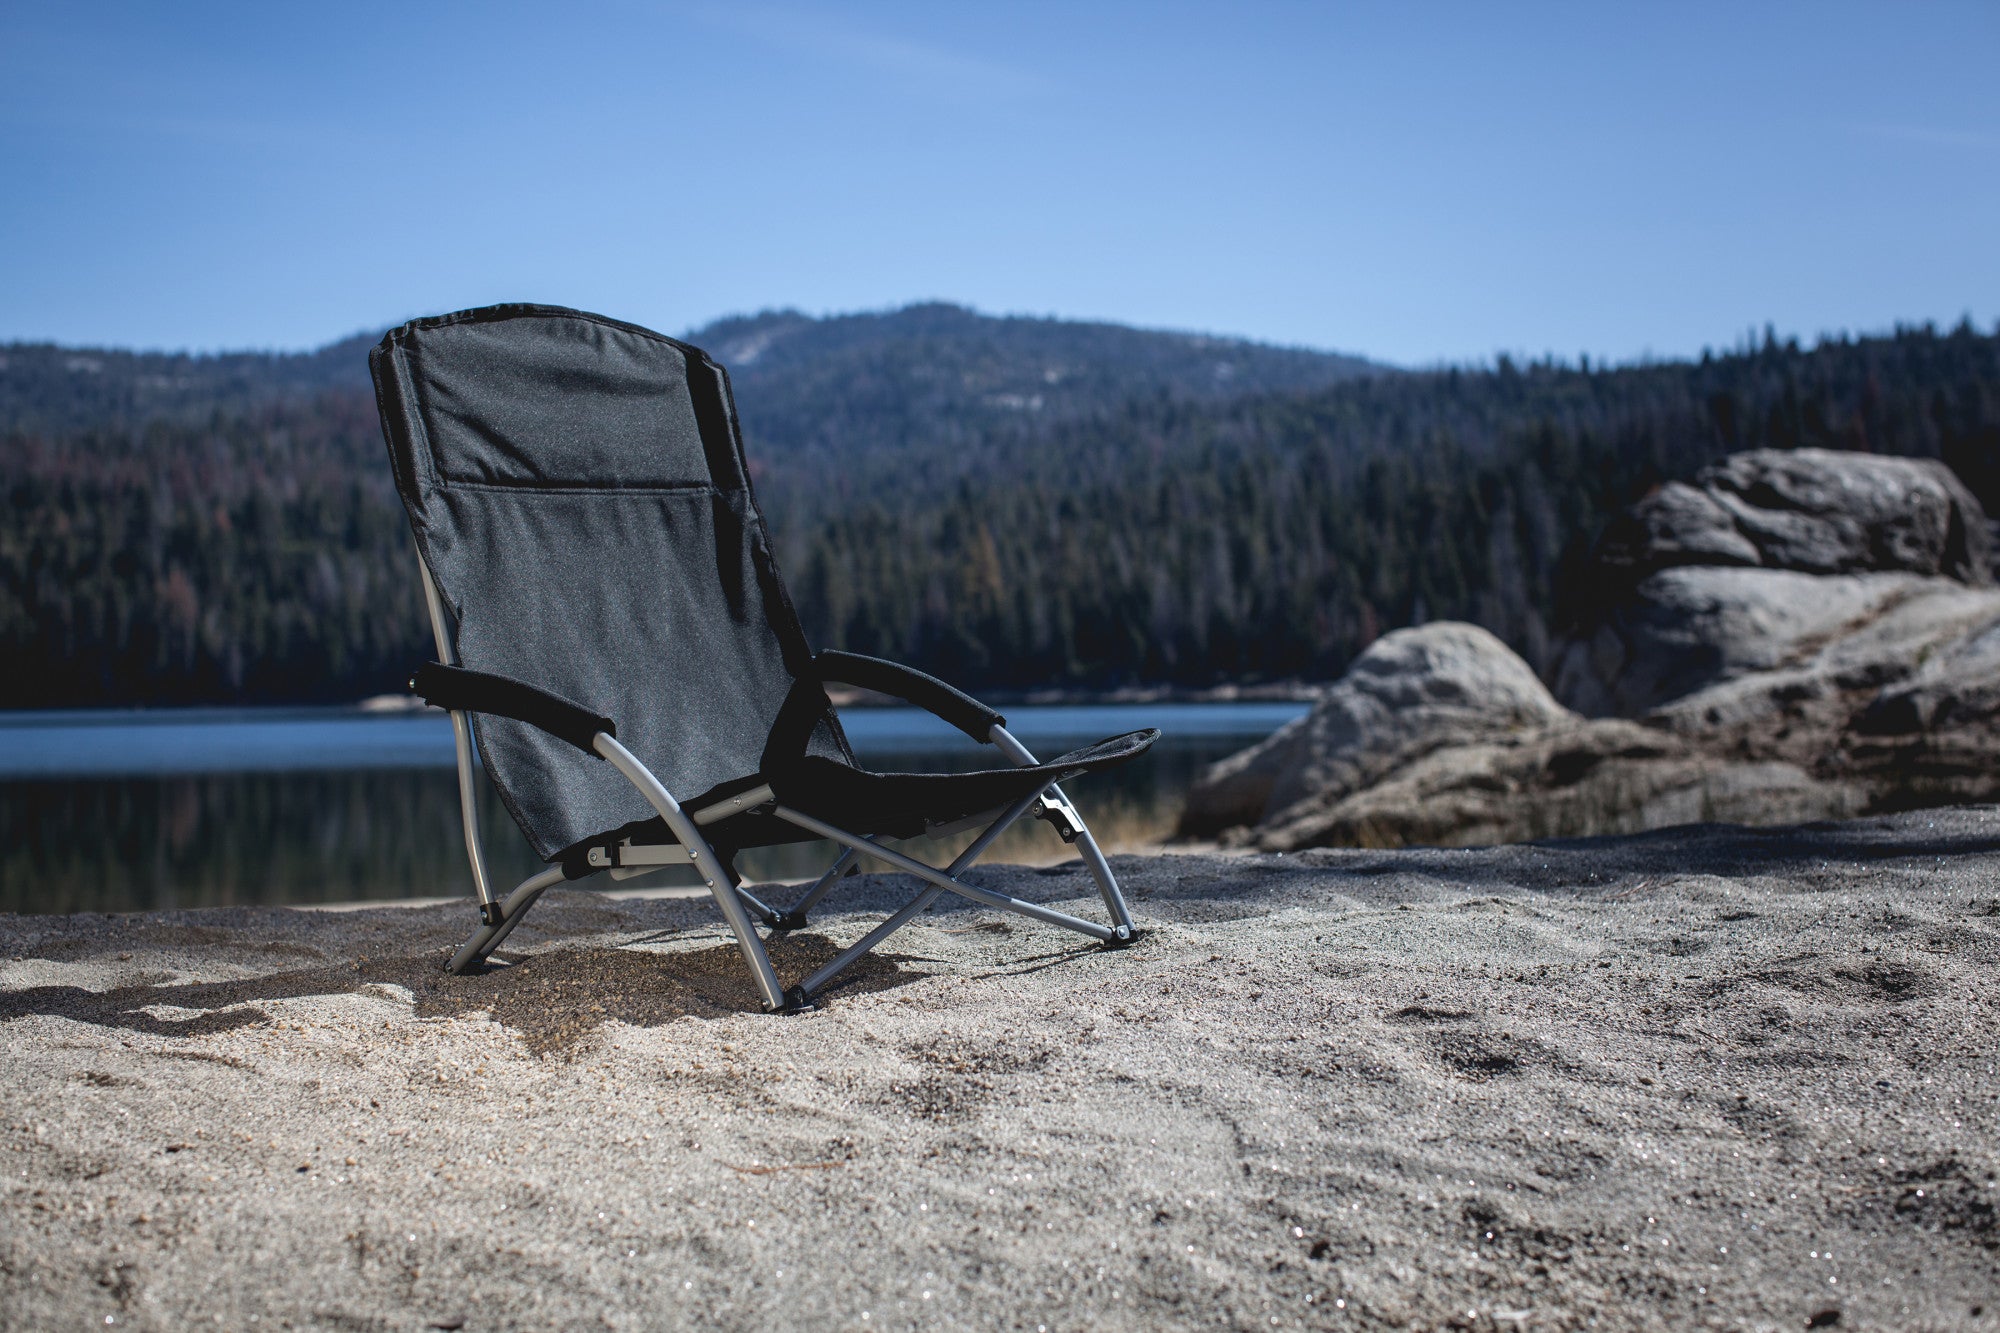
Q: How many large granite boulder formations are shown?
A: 2